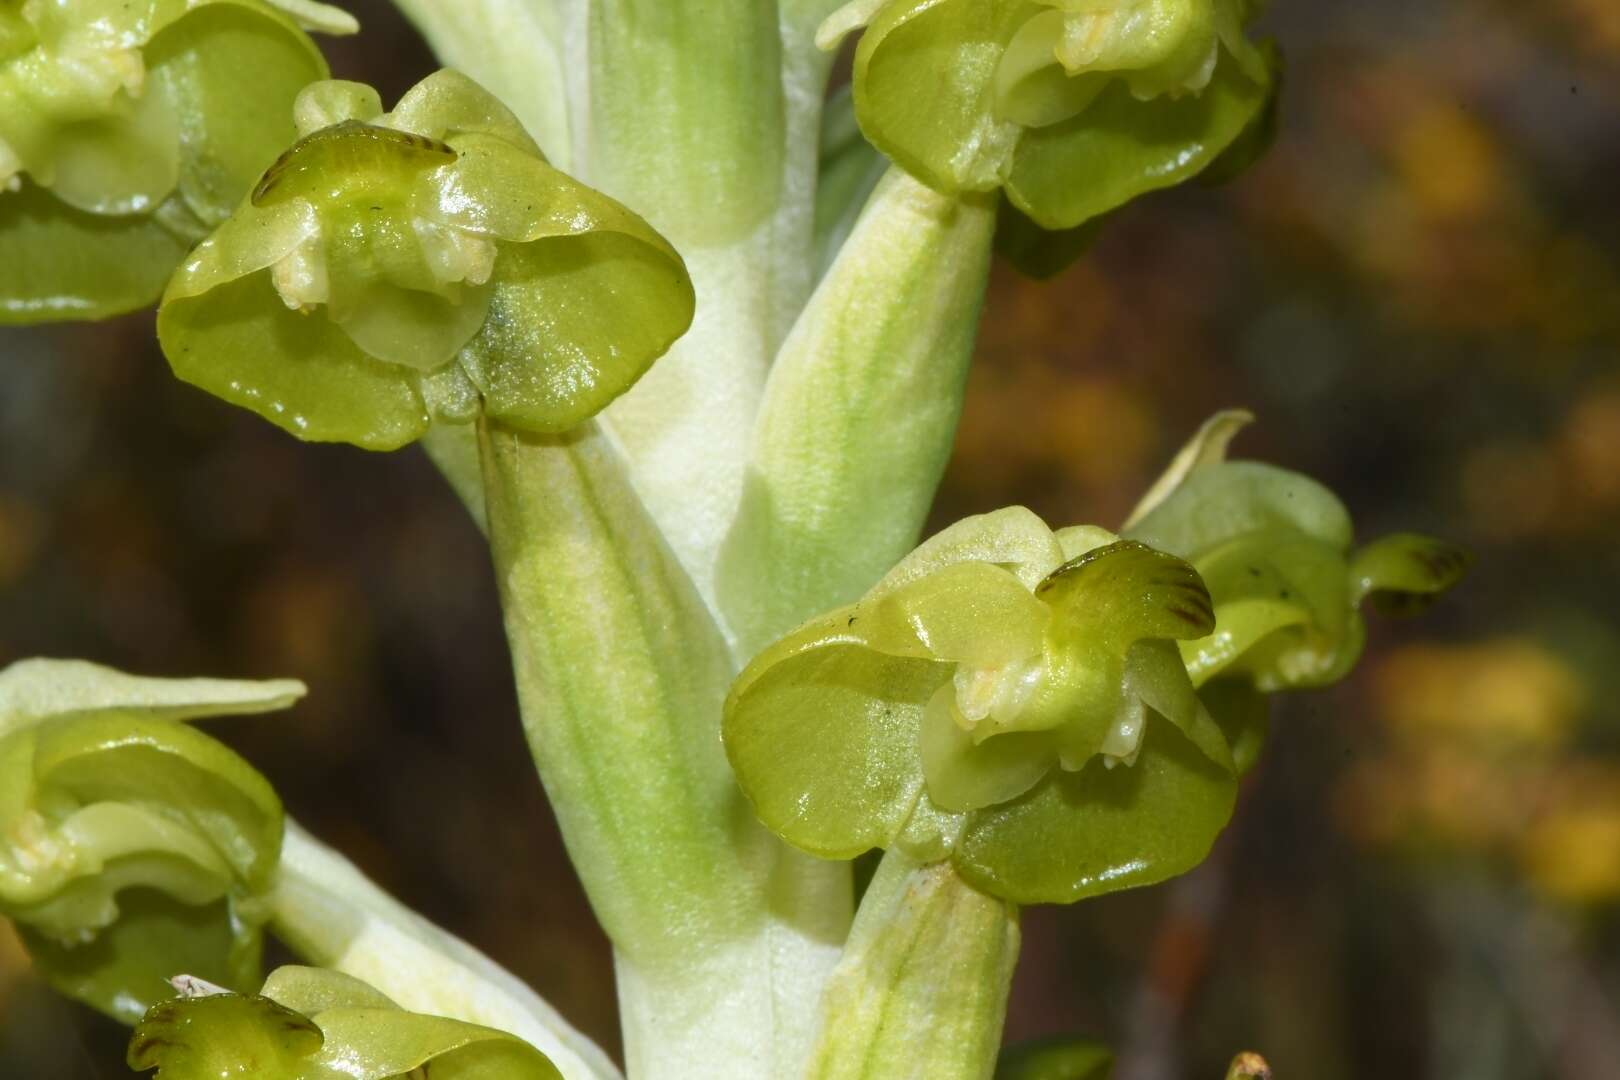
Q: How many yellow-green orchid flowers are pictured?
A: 7